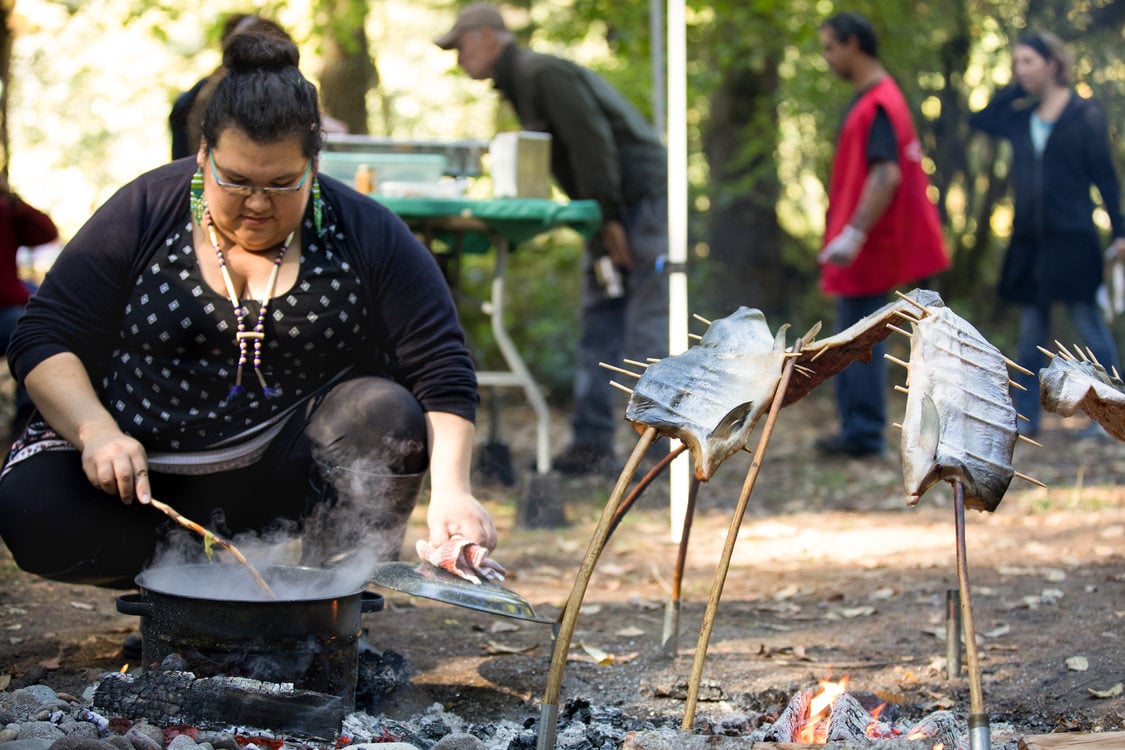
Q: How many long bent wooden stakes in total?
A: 5